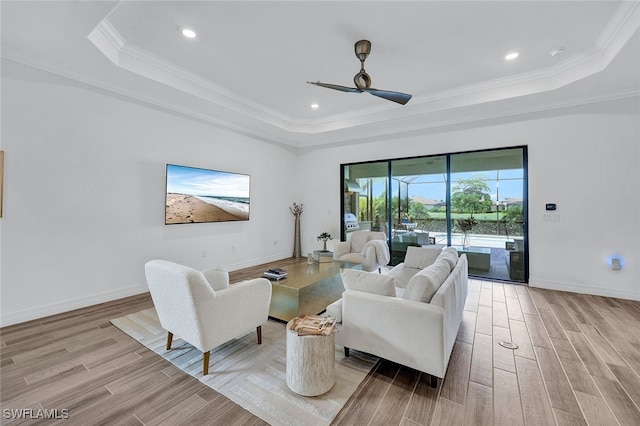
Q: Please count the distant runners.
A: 0